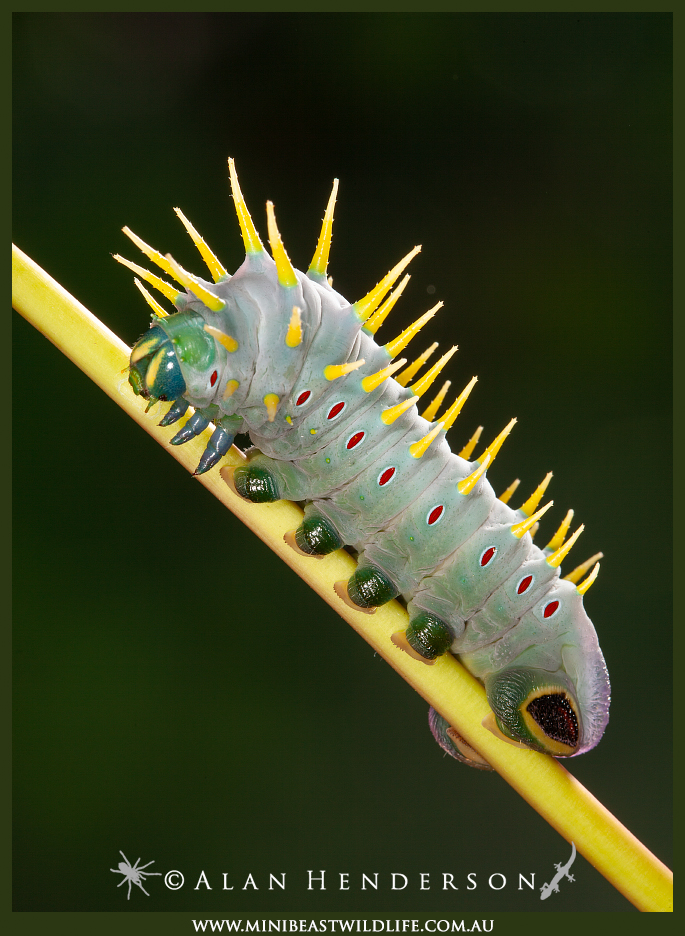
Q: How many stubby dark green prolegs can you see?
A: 4